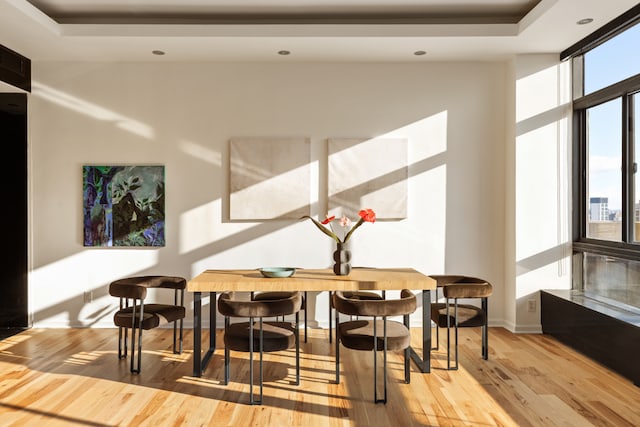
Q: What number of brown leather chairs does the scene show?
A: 6